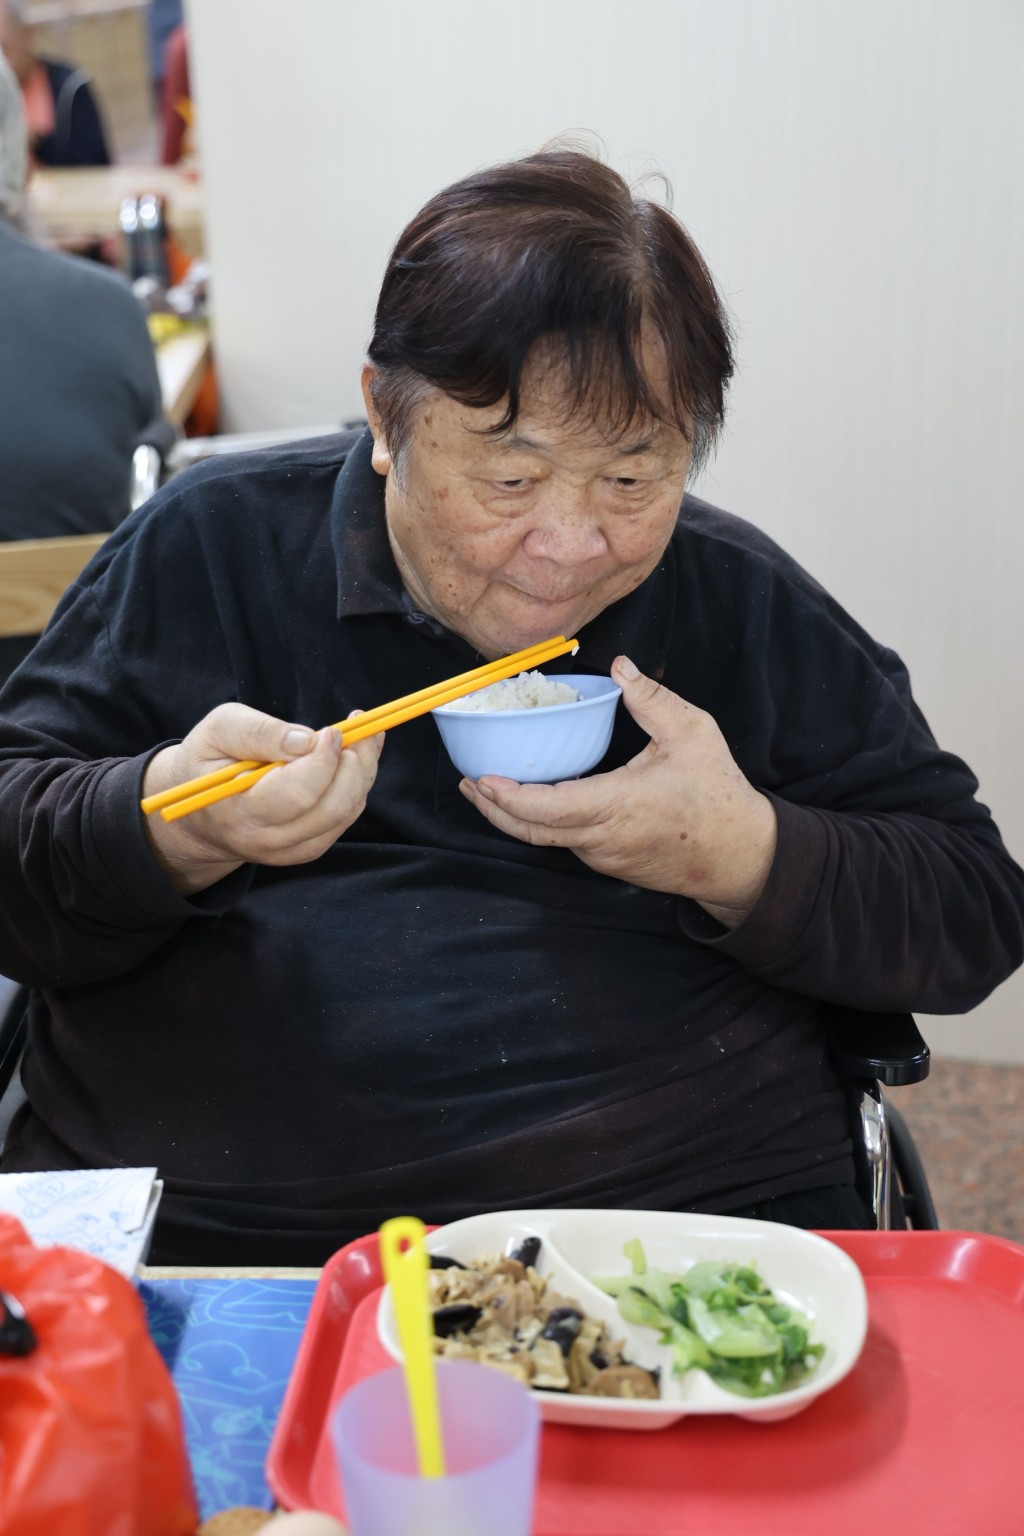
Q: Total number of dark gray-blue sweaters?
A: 1